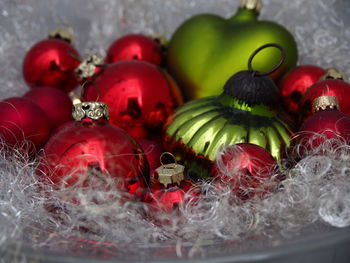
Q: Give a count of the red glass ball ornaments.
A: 12